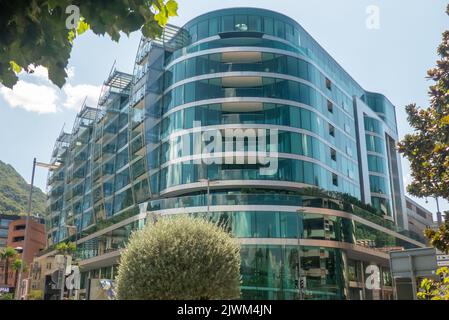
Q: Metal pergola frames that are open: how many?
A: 4